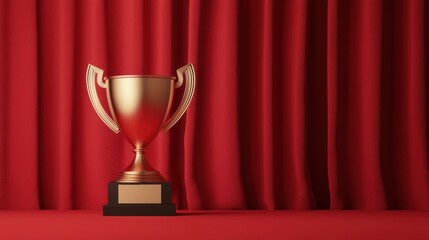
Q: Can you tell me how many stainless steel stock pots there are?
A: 0